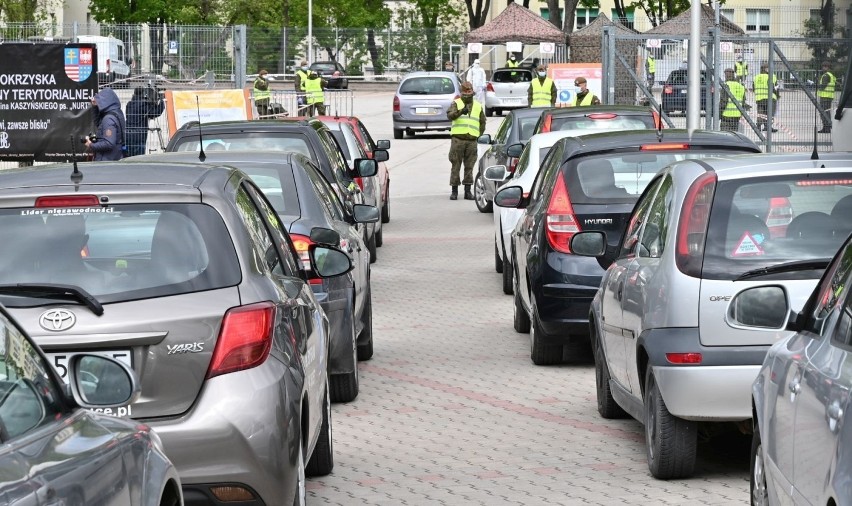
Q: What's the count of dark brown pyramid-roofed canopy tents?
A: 3